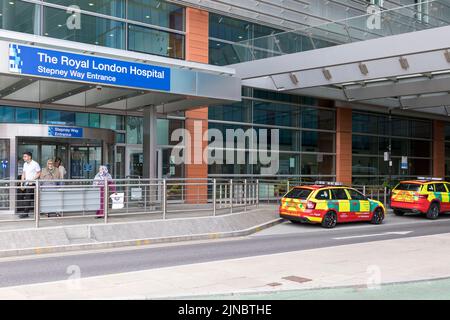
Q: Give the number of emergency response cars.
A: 2